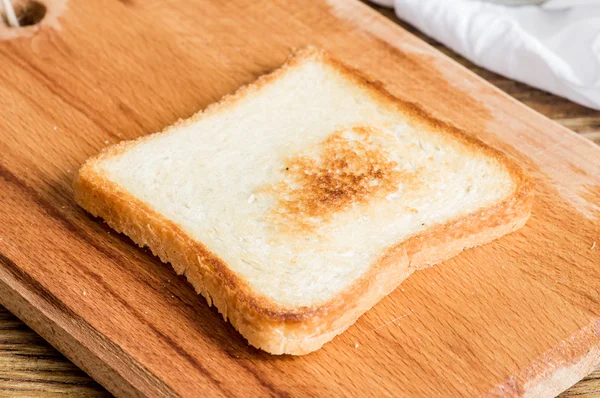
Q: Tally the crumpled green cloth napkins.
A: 0